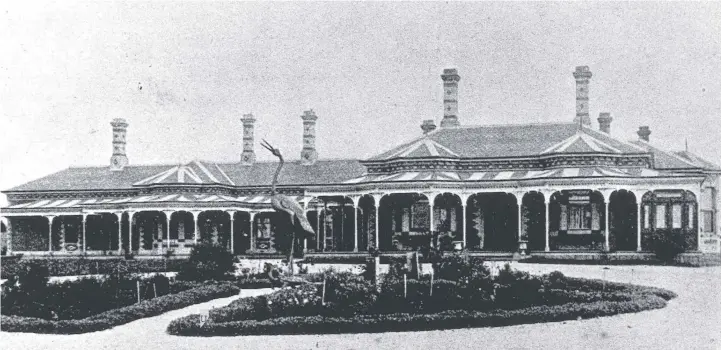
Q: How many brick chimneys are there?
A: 8